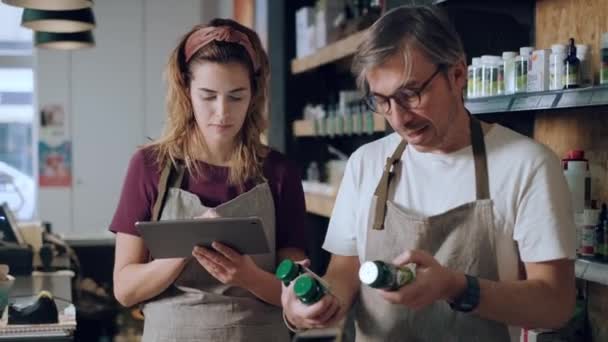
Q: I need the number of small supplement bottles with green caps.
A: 2